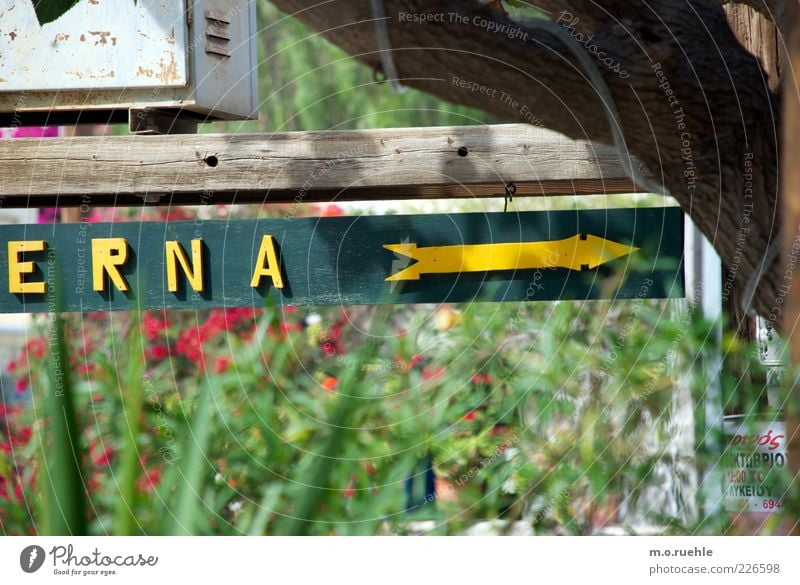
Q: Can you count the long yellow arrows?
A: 1